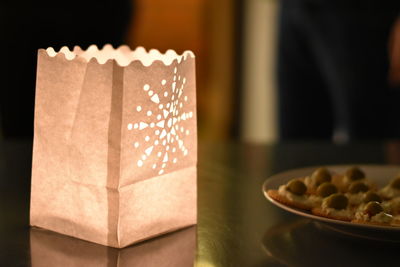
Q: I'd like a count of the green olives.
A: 9